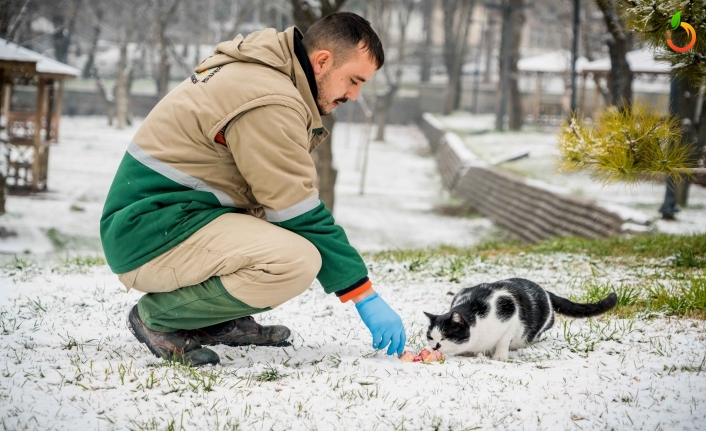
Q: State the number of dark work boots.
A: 2